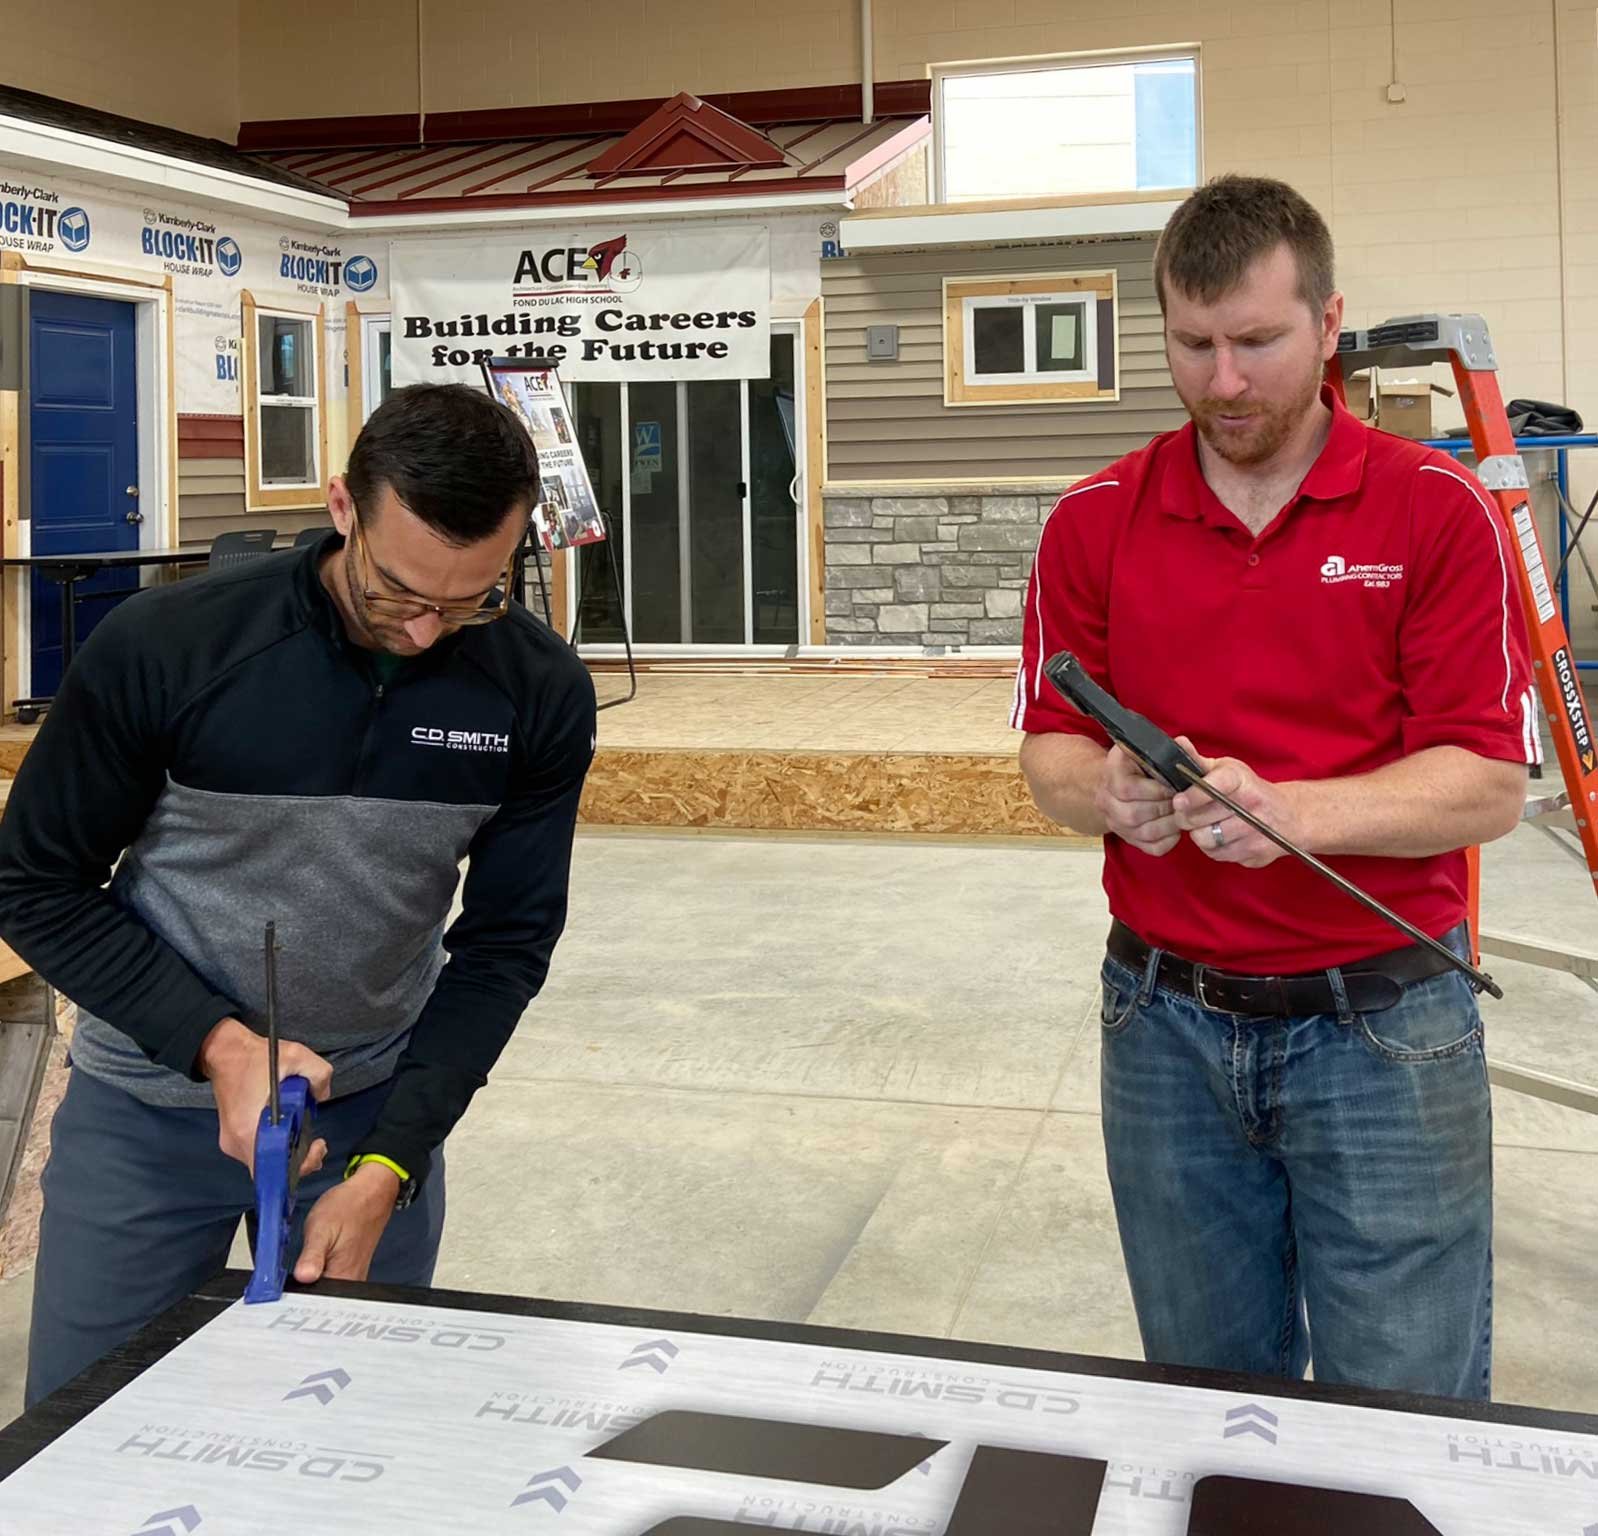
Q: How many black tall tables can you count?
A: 1